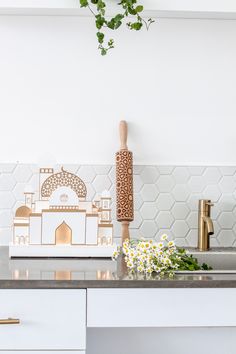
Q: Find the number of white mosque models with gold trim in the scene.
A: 1